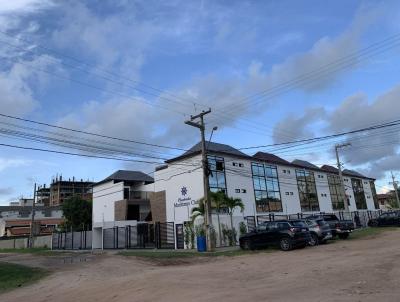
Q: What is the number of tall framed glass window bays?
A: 6